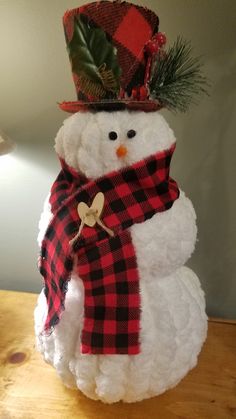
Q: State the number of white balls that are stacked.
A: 3